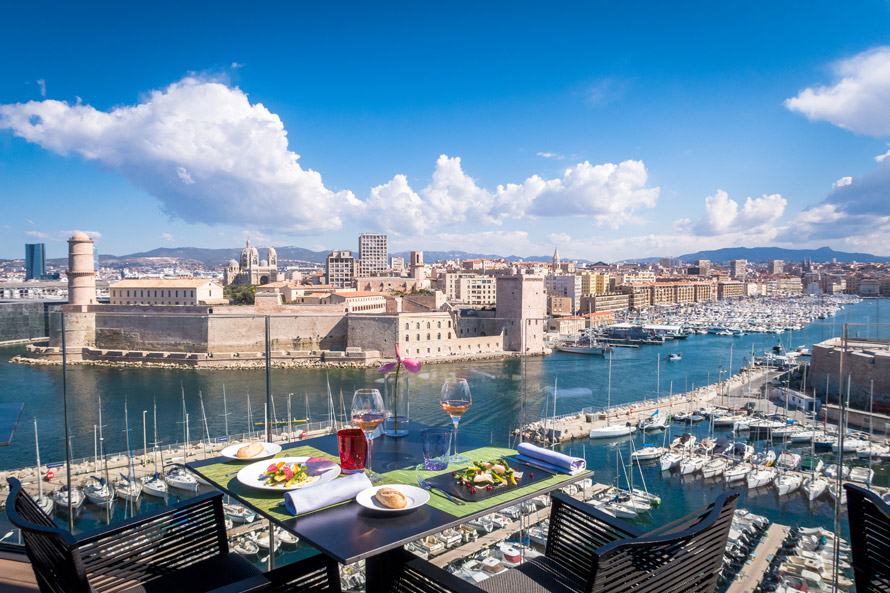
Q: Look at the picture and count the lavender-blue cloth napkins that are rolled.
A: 2